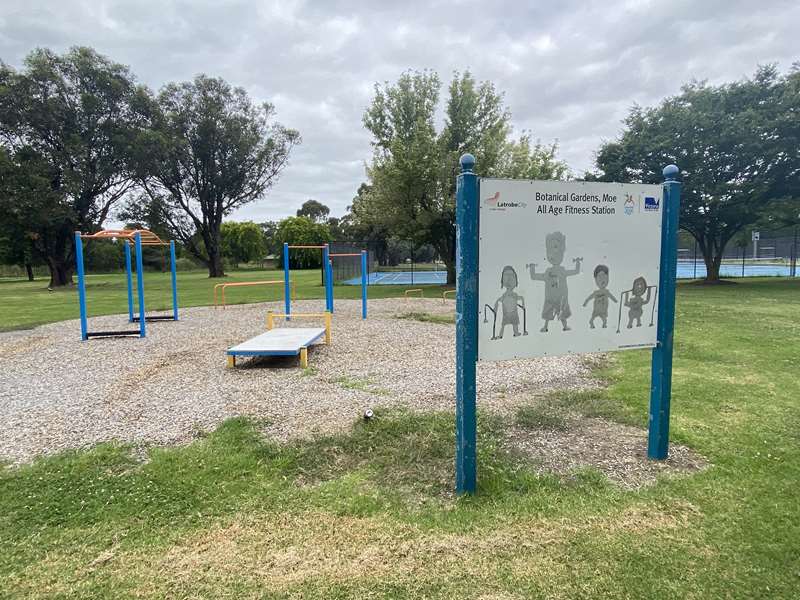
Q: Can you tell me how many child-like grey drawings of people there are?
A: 4